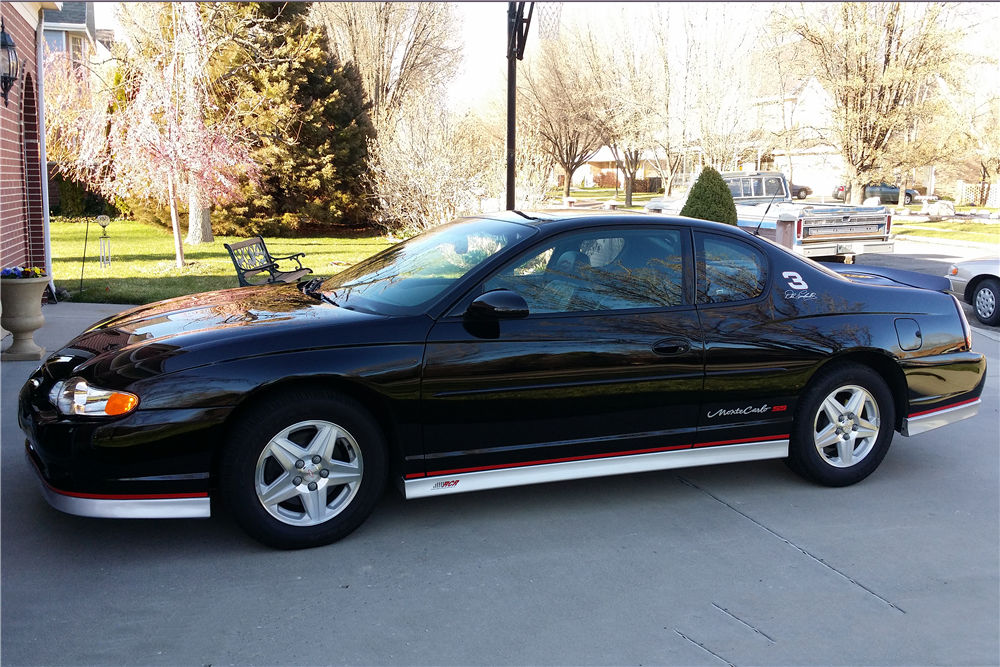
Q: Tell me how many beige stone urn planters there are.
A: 1